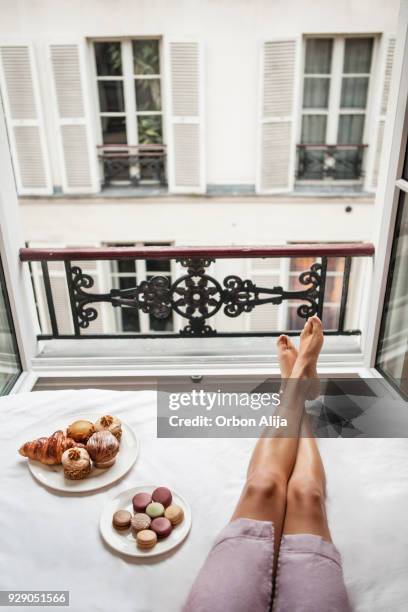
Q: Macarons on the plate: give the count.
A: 8